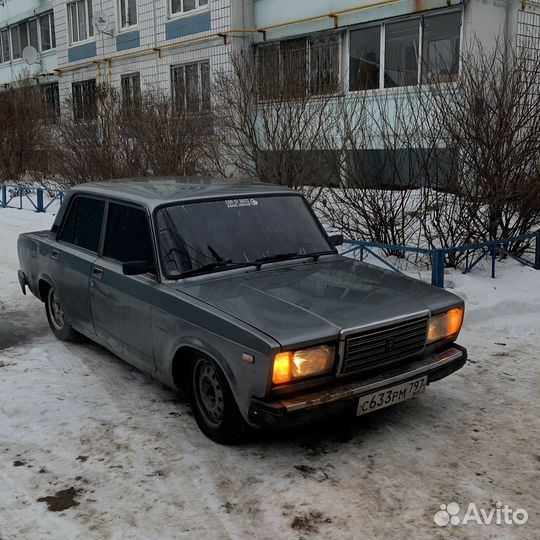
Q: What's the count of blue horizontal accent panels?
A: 3